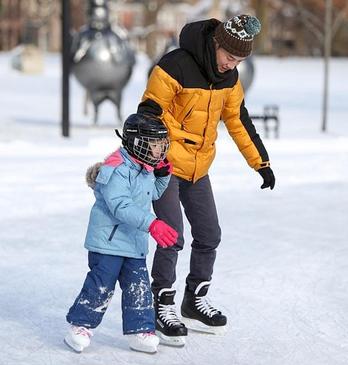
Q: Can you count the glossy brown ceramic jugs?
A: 0